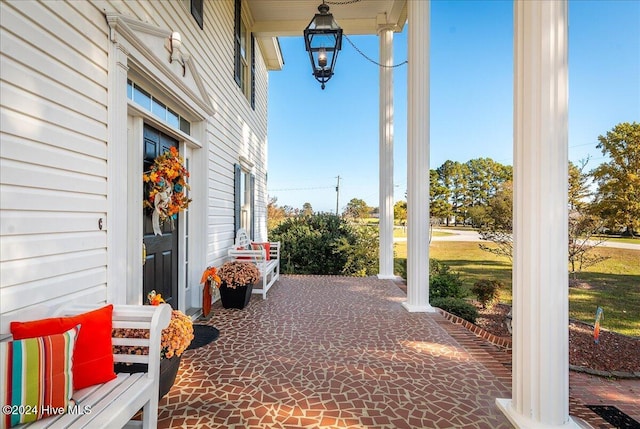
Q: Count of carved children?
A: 0